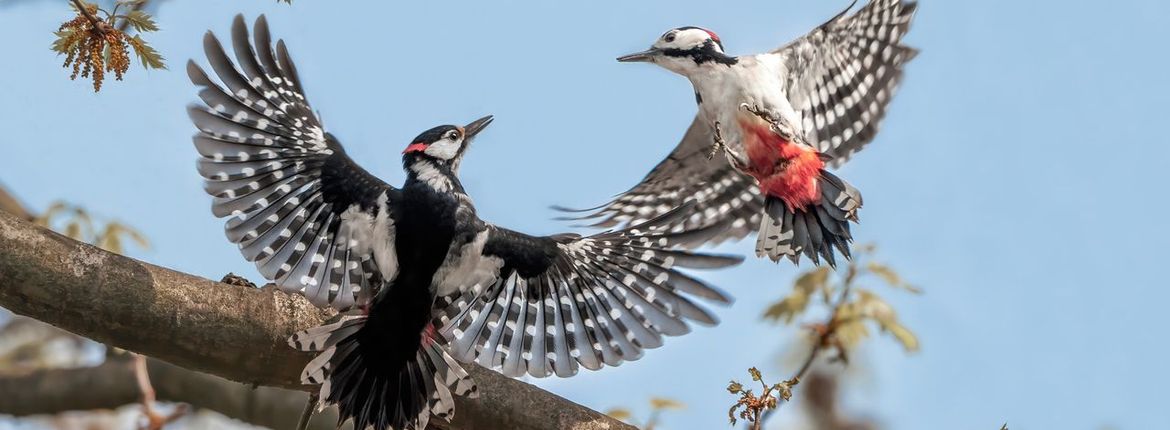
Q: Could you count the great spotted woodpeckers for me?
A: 2